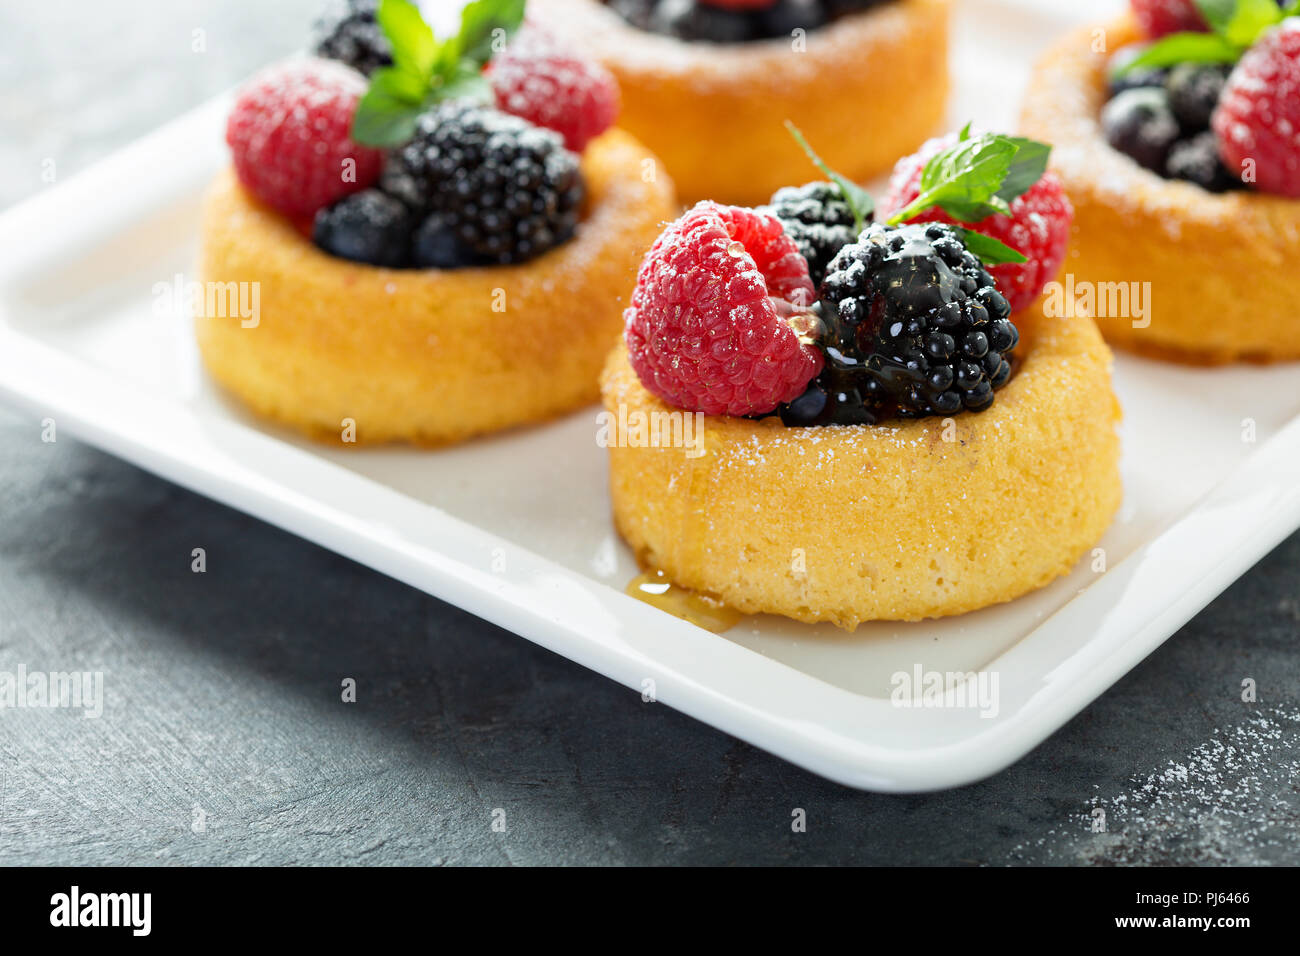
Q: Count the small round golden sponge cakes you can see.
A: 4